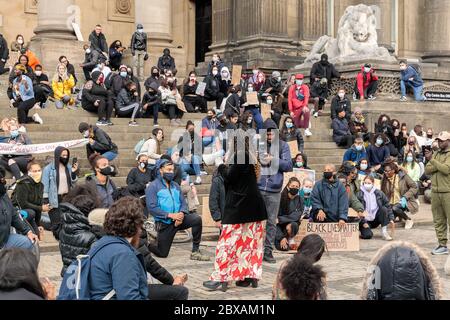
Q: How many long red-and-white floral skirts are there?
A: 1